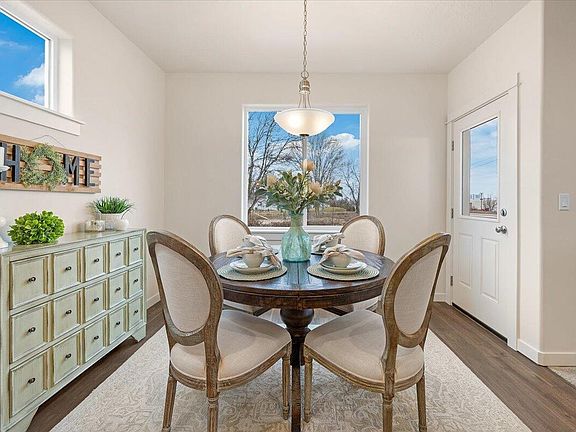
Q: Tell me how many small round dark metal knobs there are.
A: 15